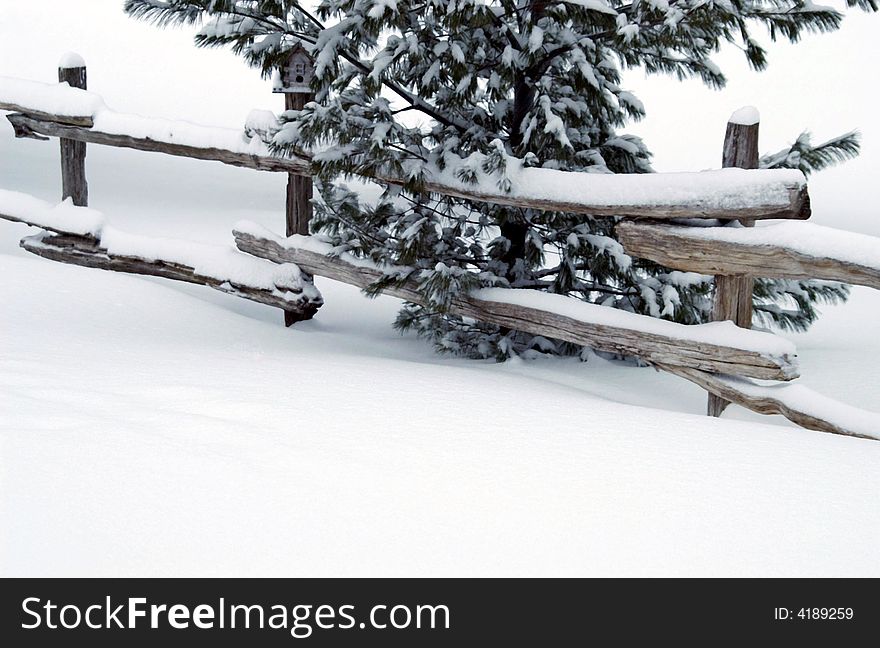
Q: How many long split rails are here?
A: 8